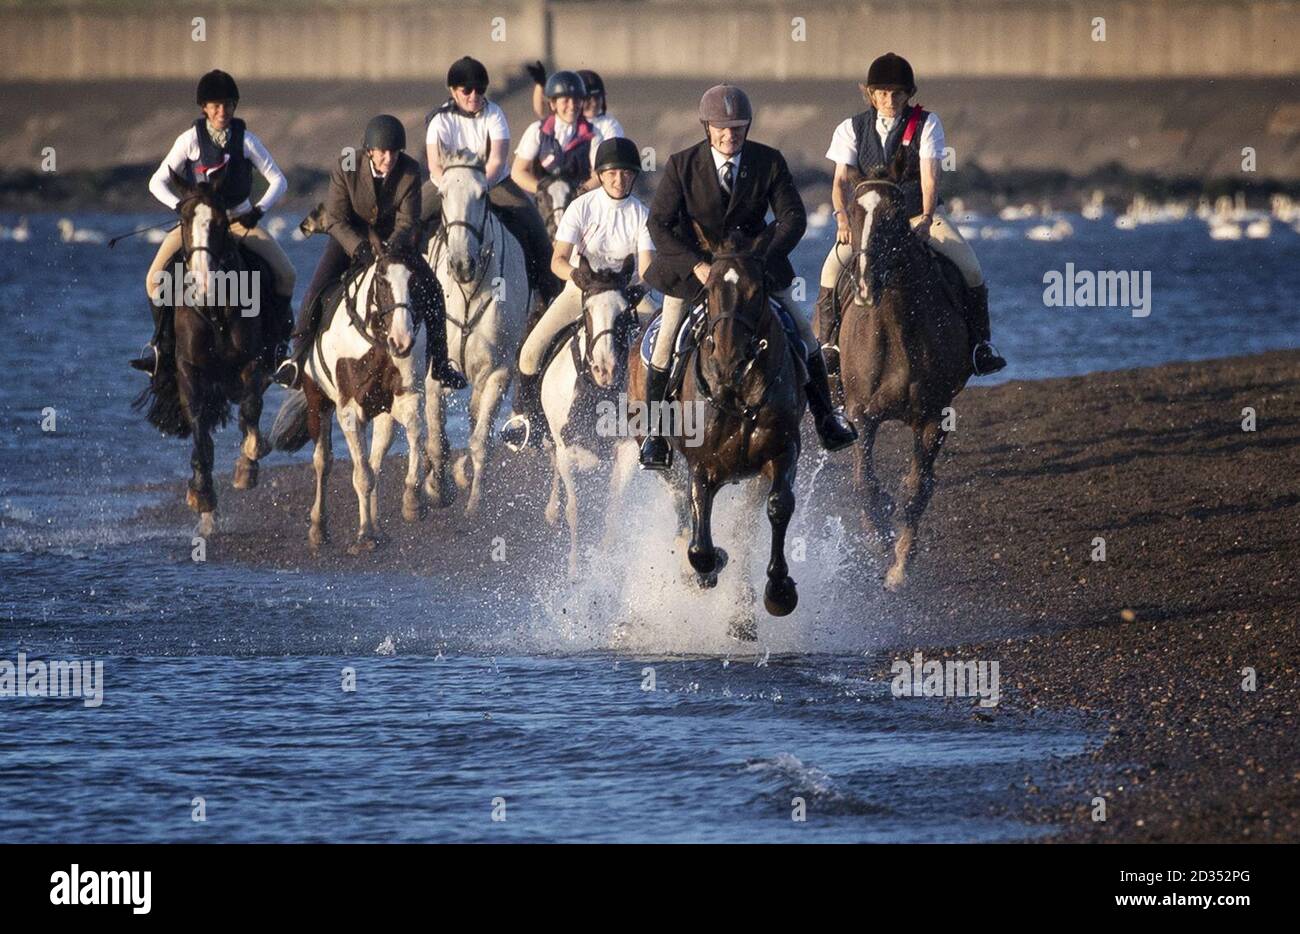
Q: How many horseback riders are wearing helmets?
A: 8